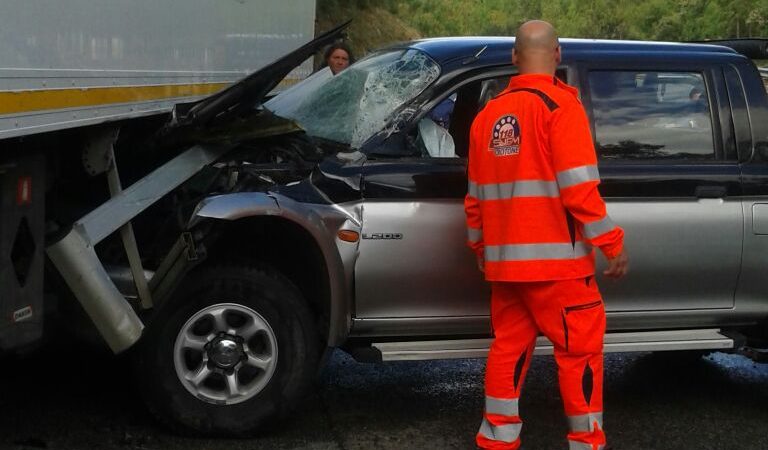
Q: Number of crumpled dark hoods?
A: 1